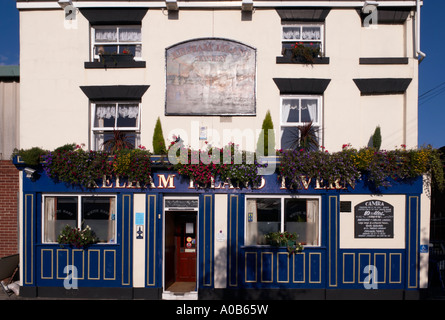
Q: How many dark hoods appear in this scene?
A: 6